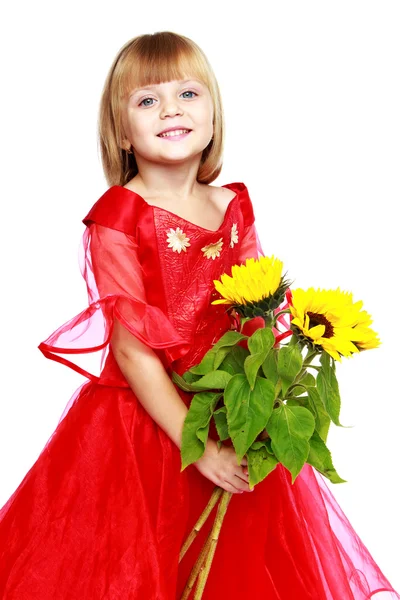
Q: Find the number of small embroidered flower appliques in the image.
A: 3